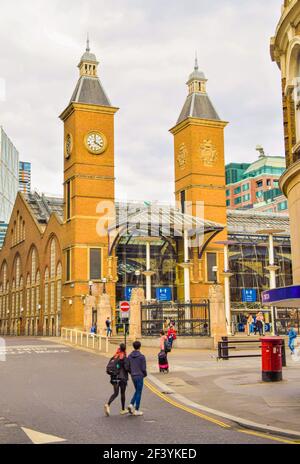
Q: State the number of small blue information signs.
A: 3